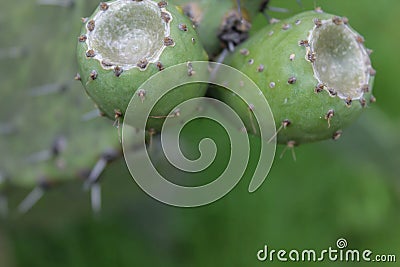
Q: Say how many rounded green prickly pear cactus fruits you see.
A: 2